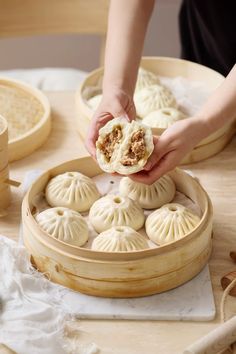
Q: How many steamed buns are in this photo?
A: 11